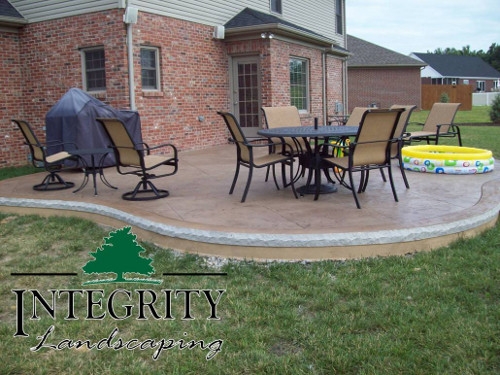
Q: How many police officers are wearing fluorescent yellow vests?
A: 0